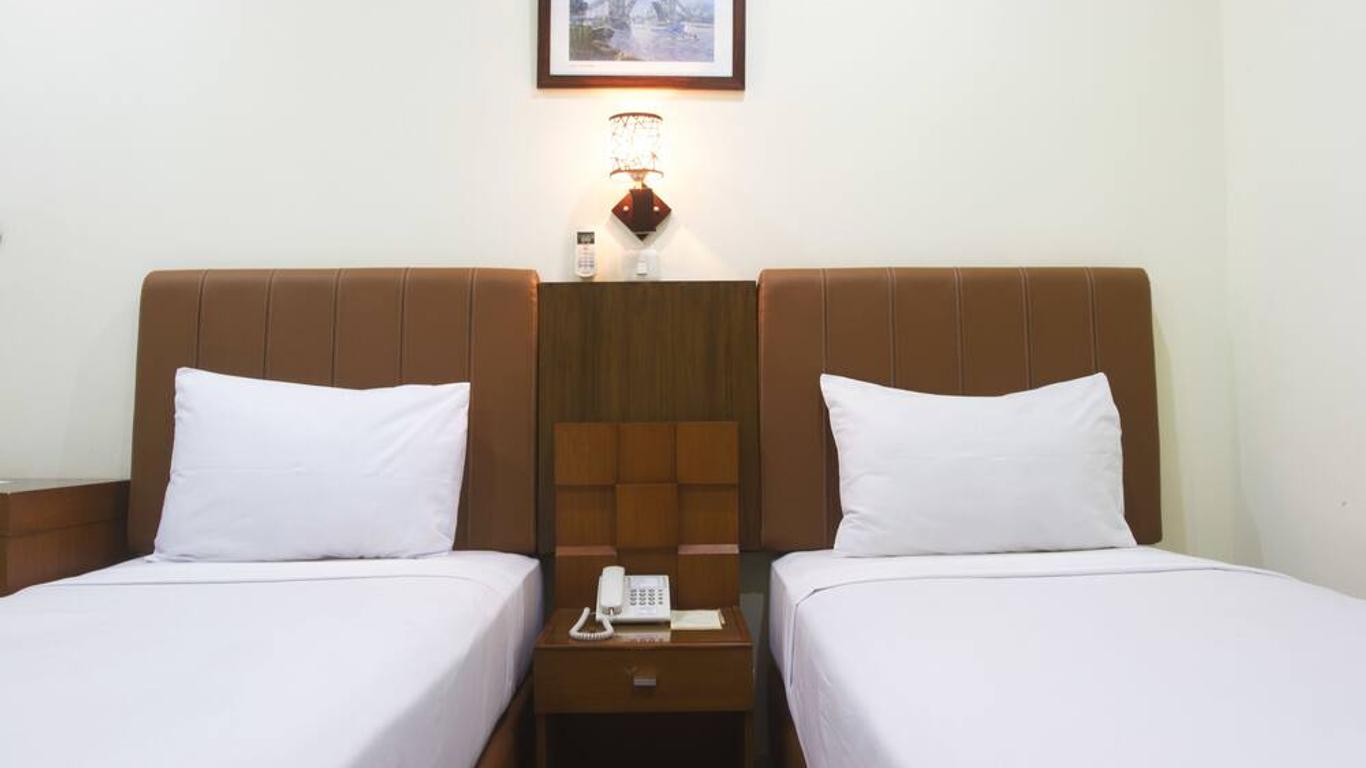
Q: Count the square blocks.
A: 9